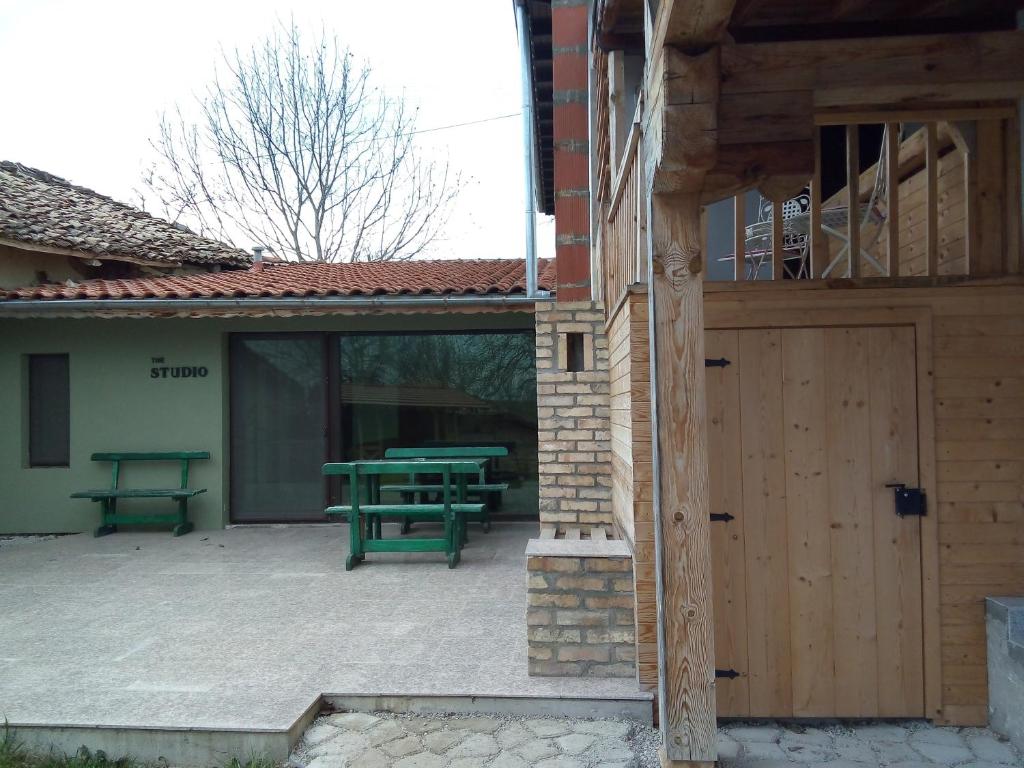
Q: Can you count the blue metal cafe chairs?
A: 0